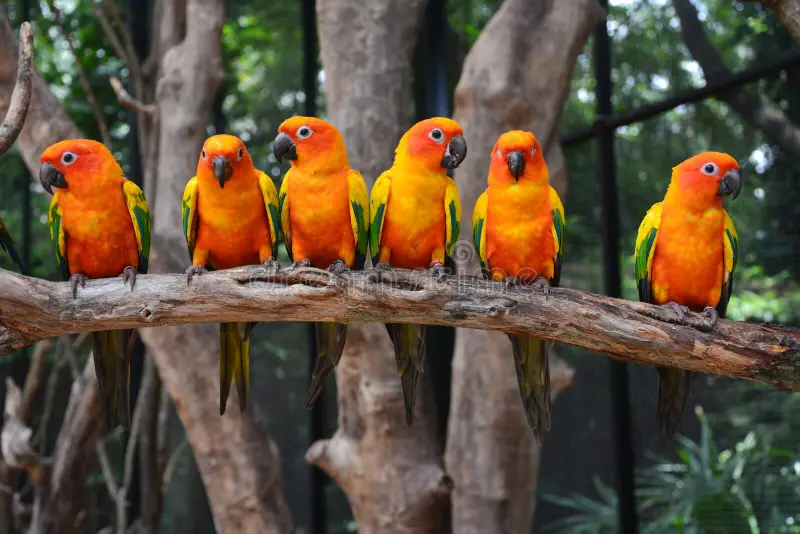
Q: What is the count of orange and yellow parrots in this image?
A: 6